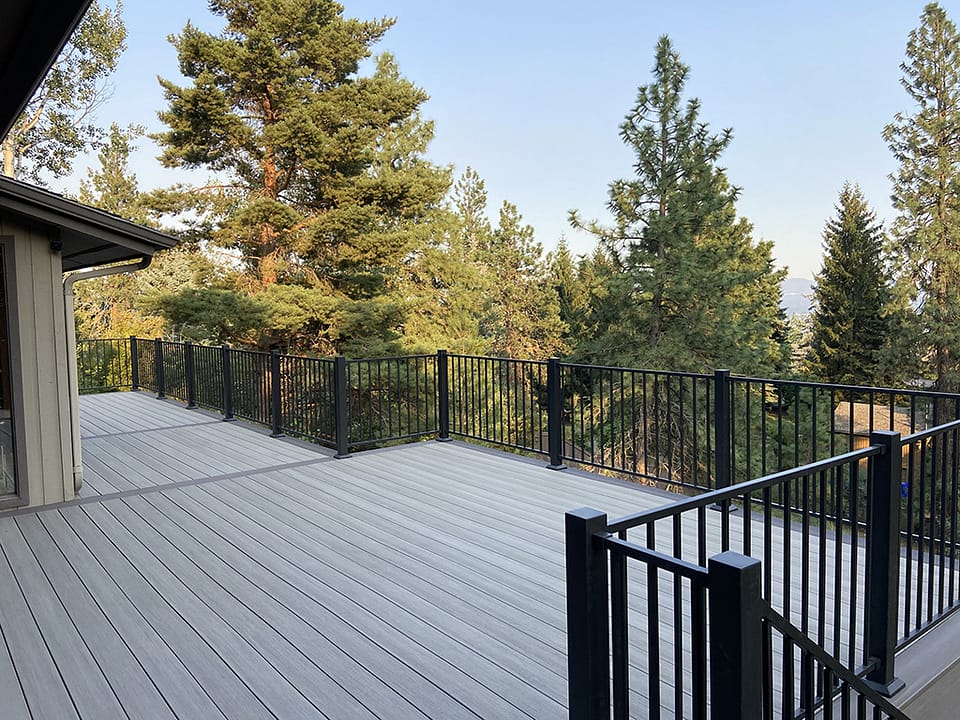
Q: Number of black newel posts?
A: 12